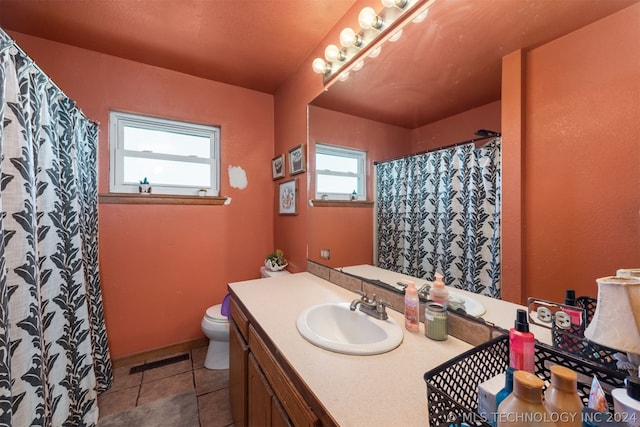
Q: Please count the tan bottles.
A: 2